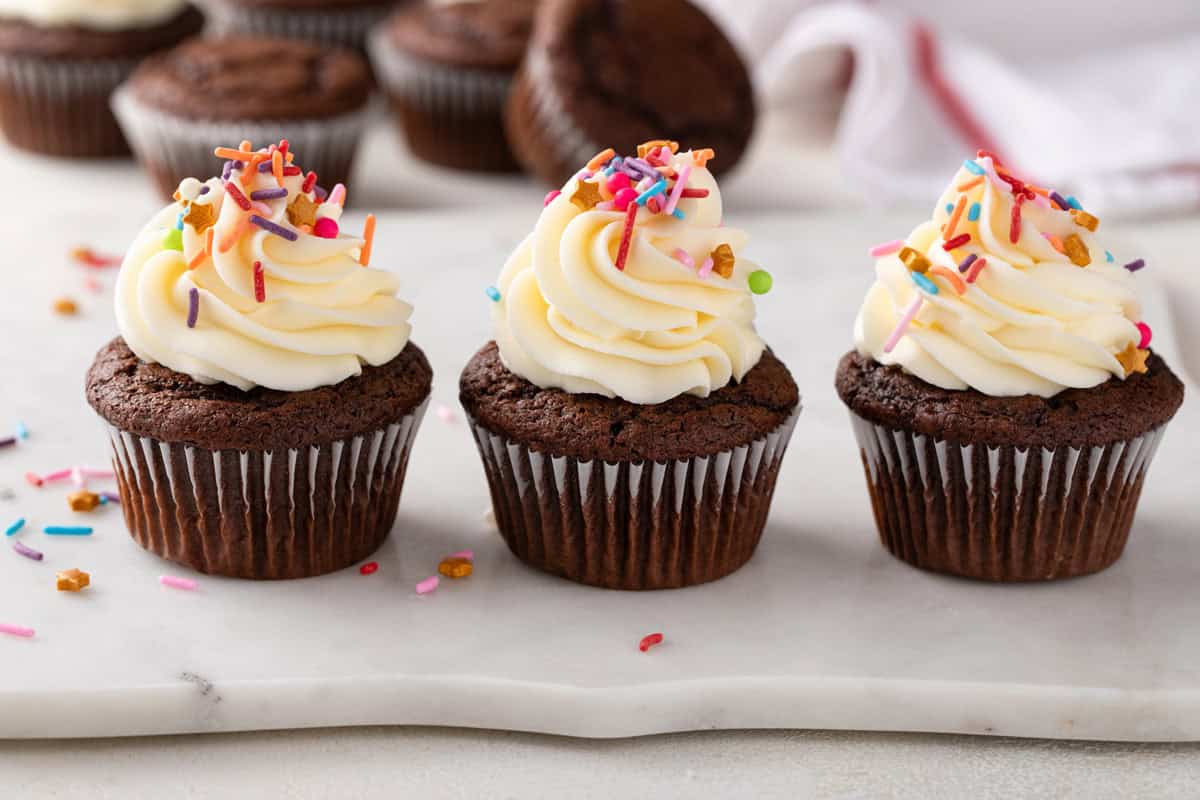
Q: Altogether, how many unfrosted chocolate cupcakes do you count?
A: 4